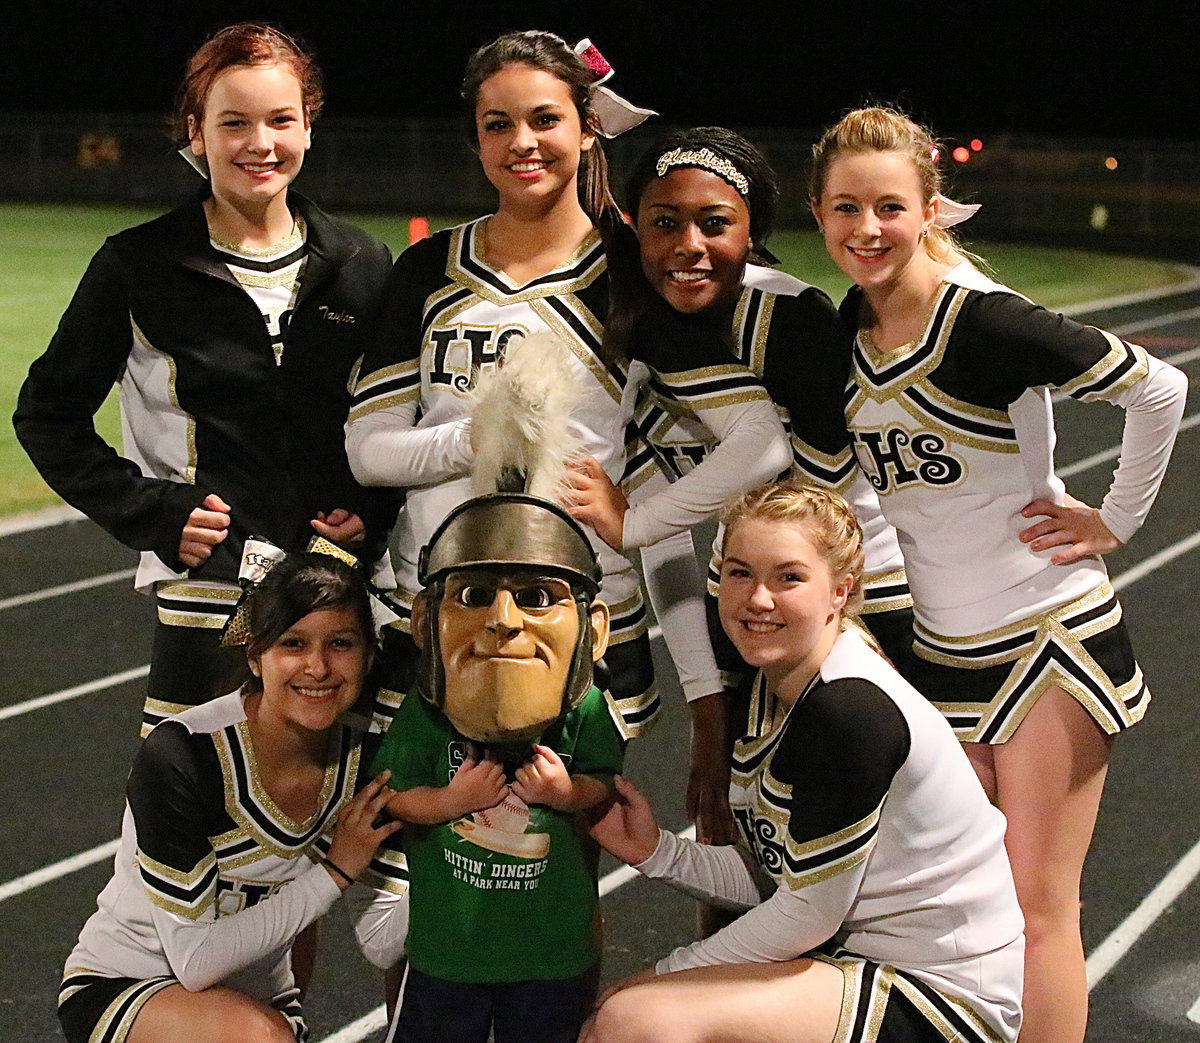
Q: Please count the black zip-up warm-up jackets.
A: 1